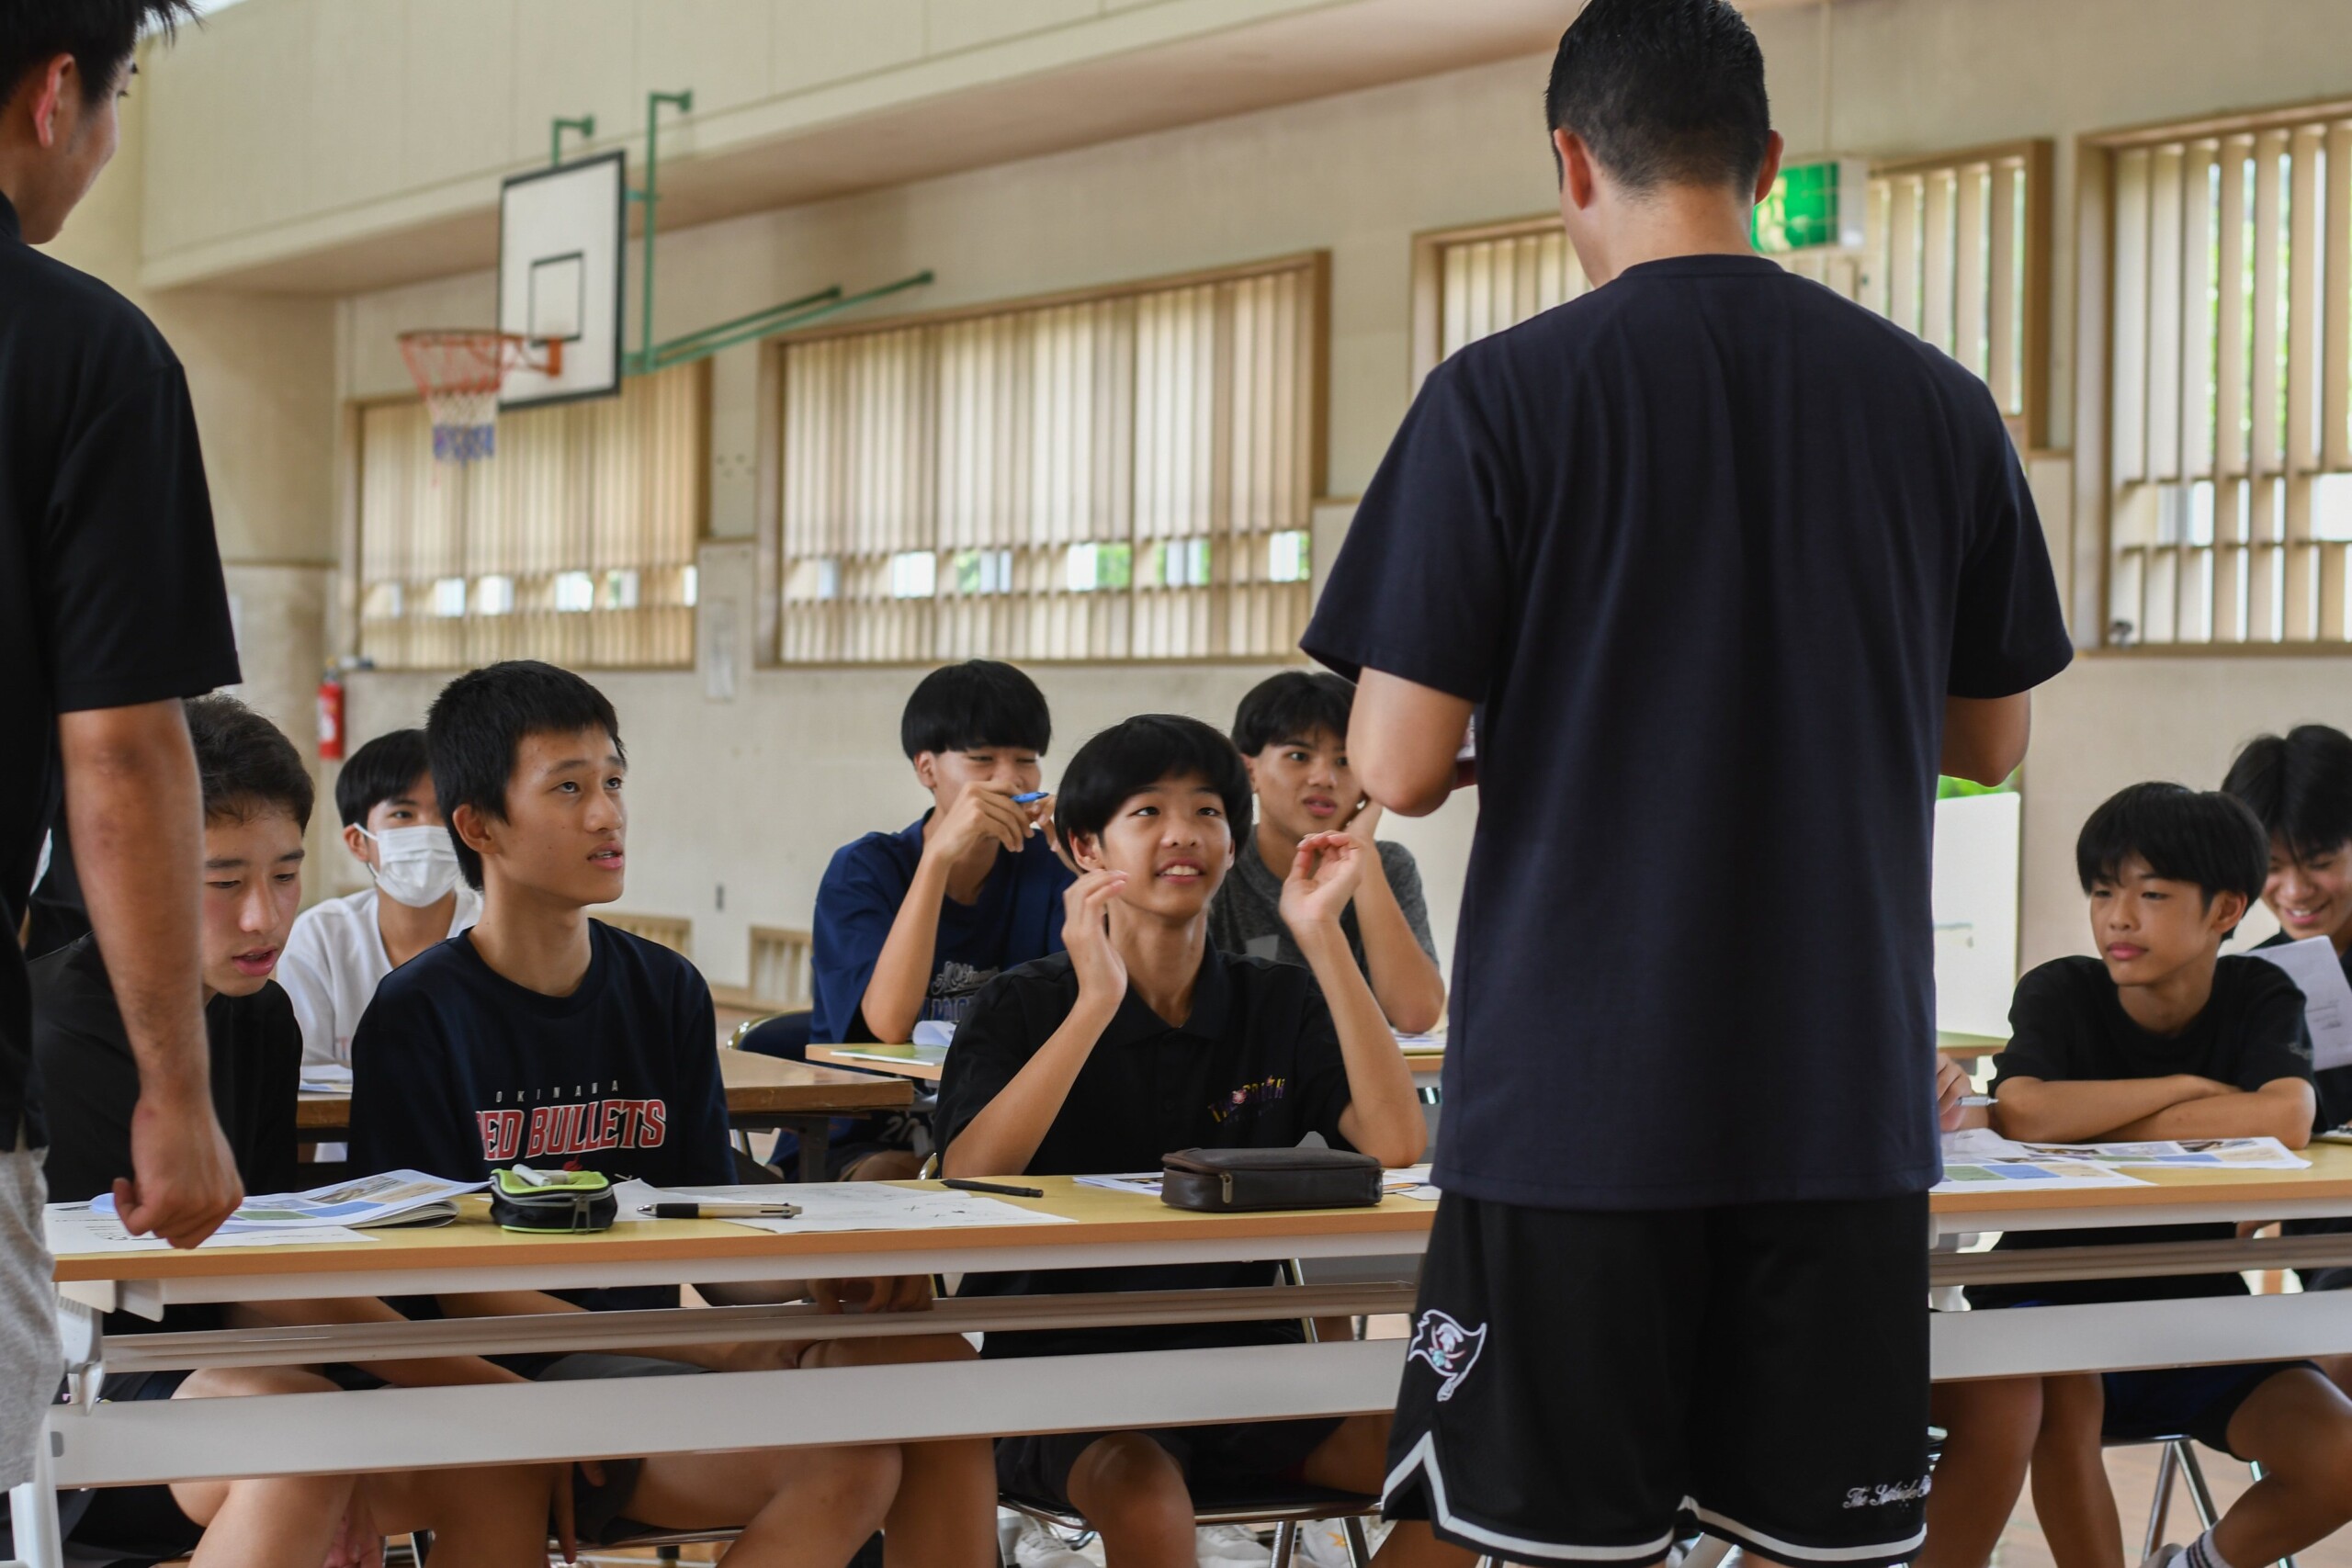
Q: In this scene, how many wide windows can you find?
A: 4